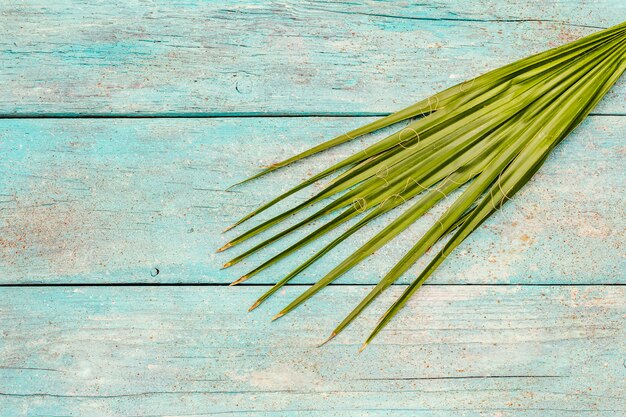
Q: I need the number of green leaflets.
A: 9